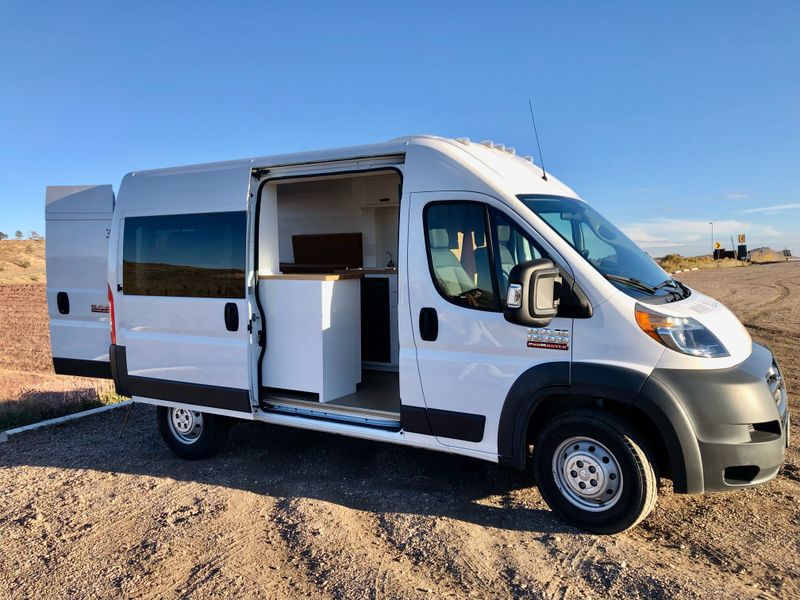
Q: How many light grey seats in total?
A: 2